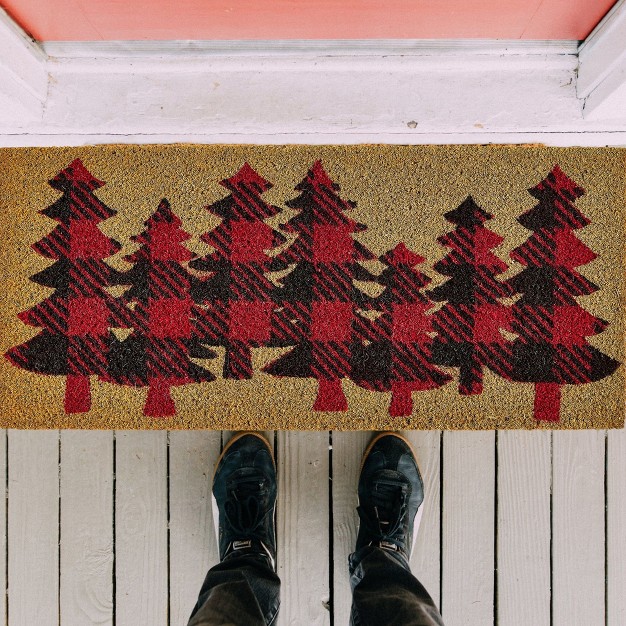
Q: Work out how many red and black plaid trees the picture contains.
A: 7